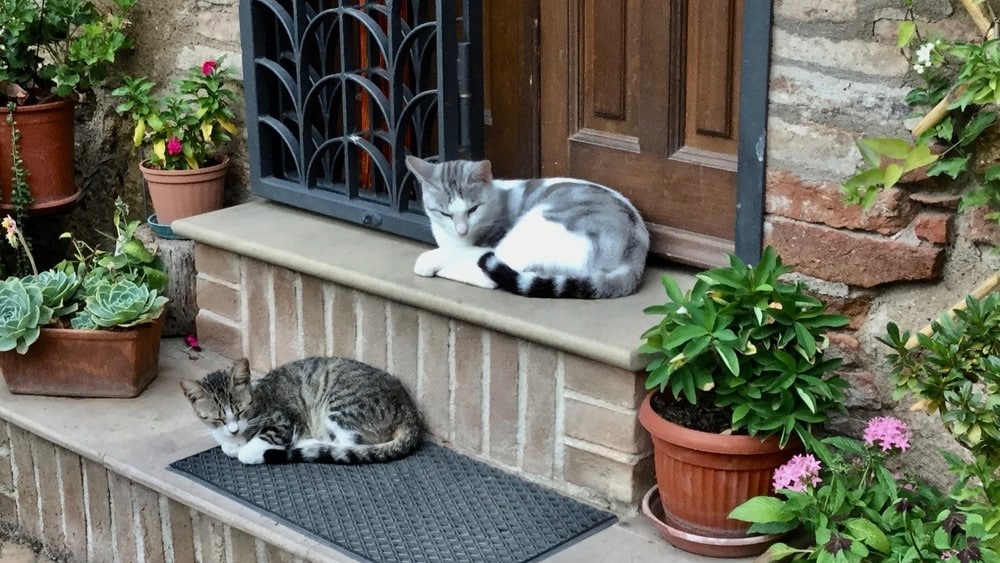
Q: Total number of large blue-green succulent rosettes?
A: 3